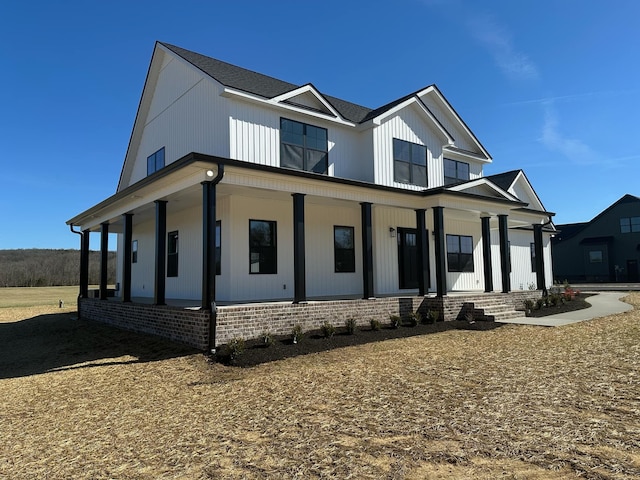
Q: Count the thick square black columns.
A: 12